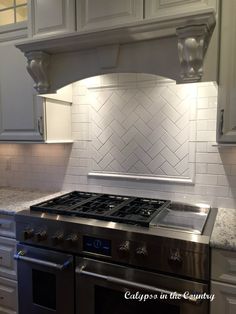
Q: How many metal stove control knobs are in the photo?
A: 7